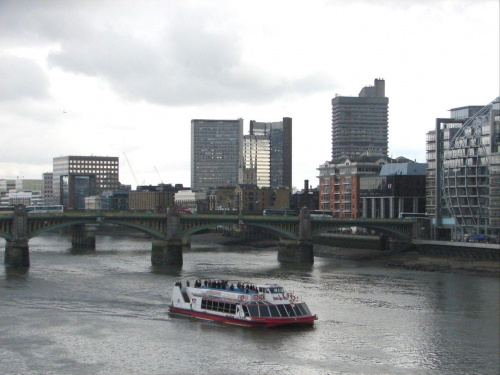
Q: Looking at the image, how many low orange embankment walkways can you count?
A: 0